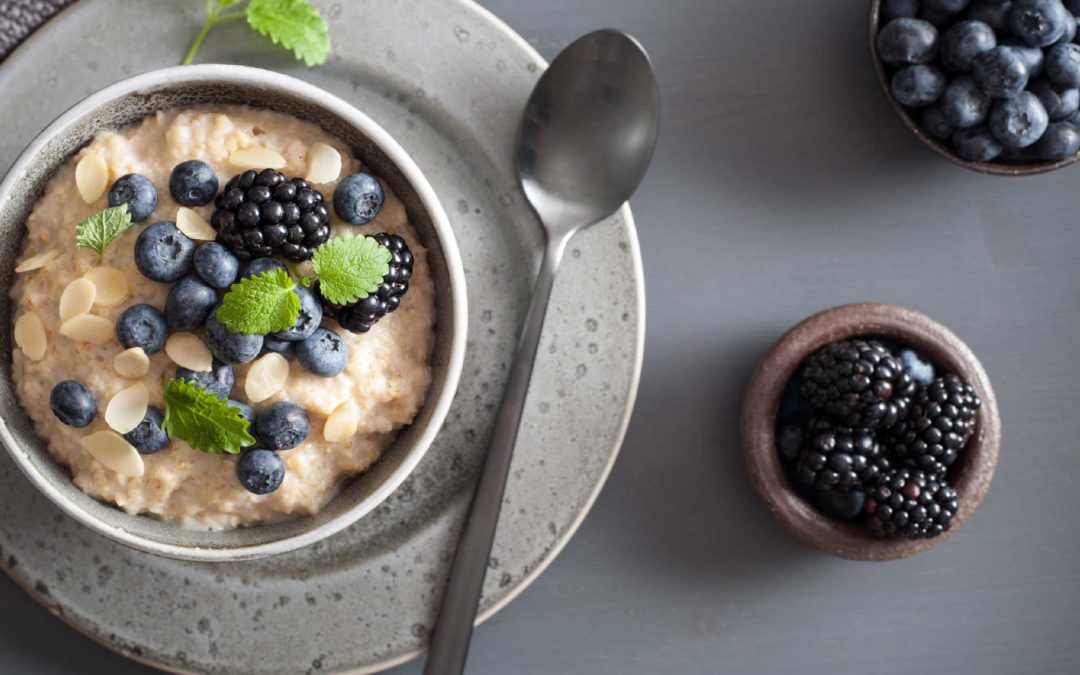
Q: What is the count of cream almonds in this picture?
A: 15